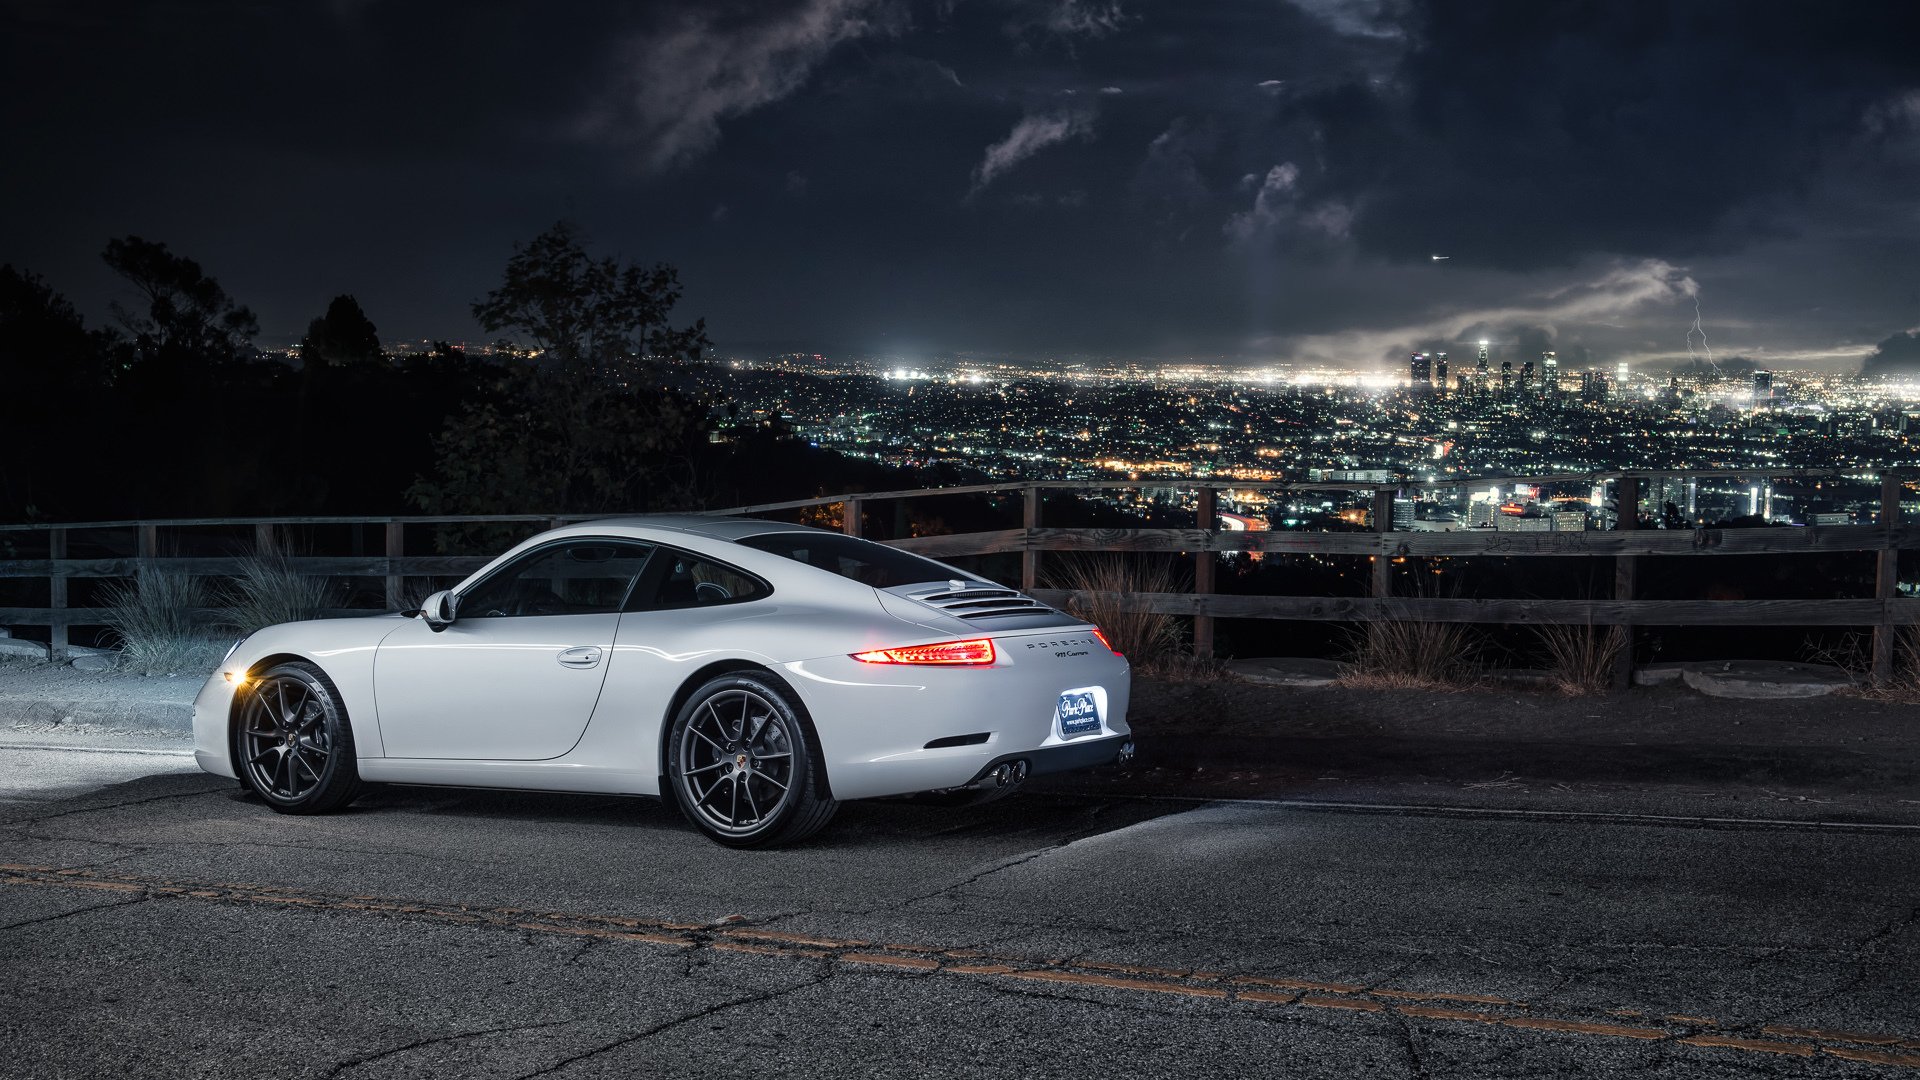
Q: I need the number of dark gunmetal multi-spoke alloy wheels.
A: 2